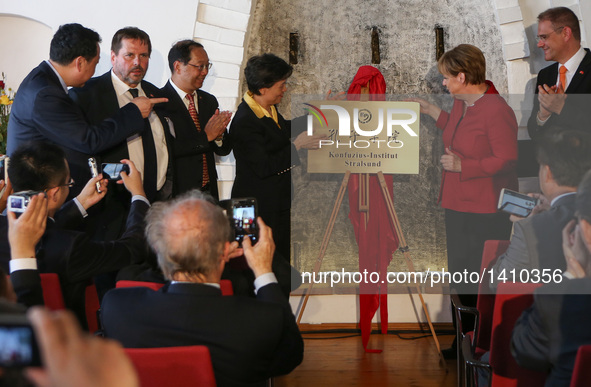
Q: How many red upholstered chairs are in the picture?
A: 7